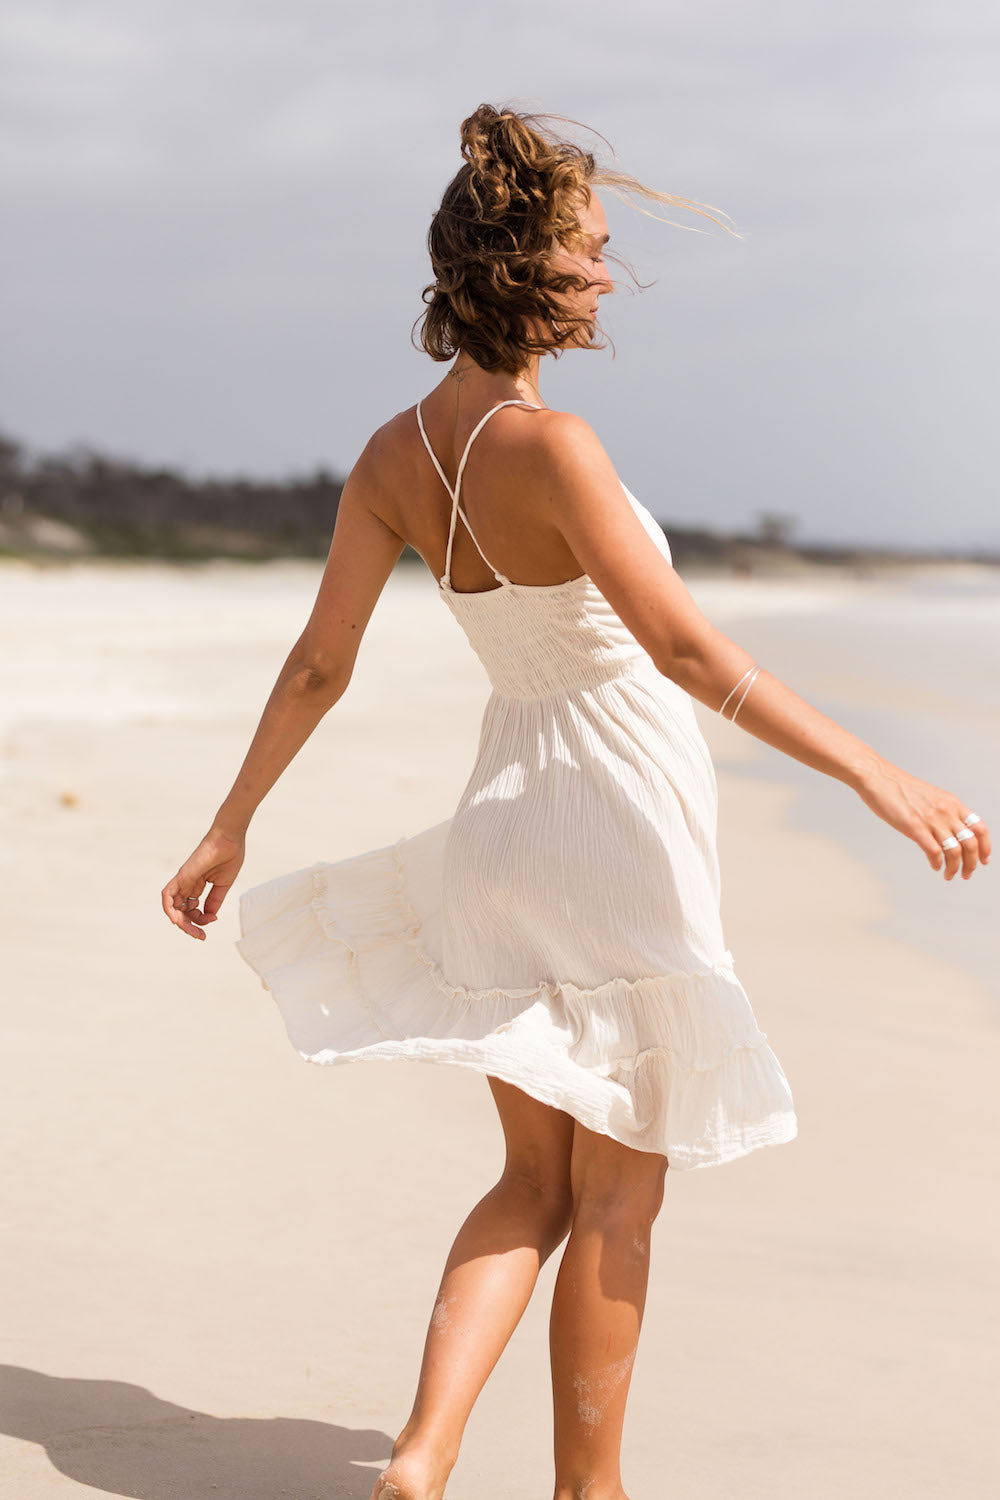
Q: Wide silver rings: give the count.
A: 3